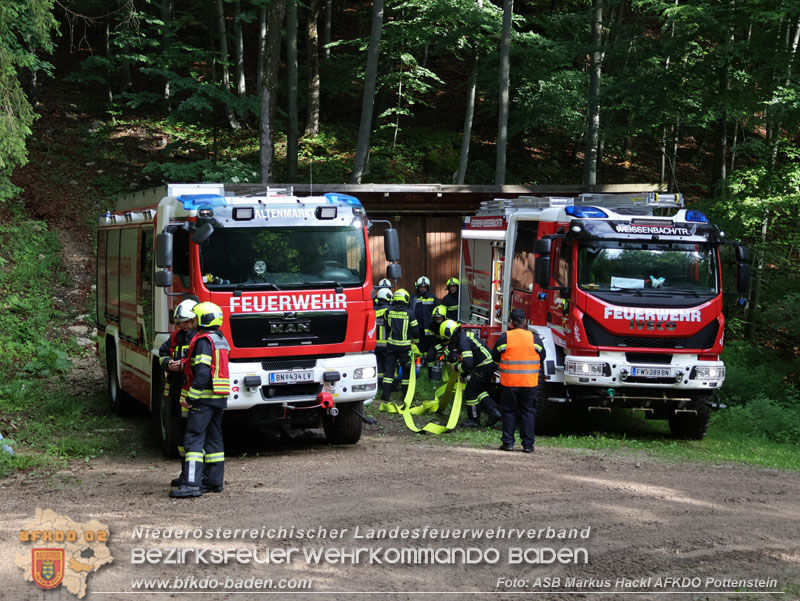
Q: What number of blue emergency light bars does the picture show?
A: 4